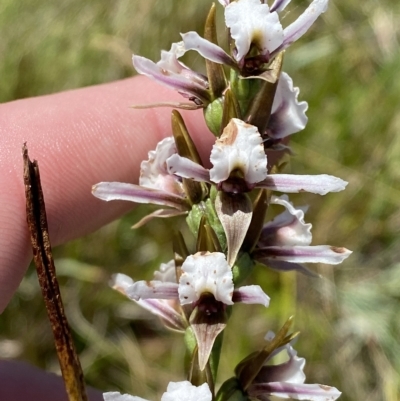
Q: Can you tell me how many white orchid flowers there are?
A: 10